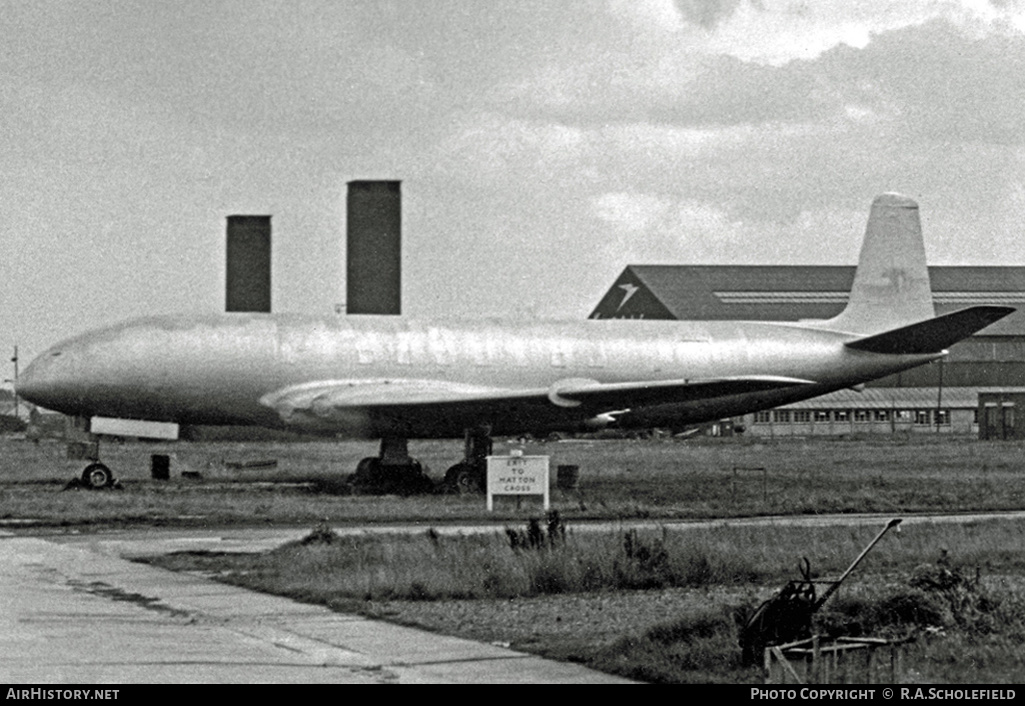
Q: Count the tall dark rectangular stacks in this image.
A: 2